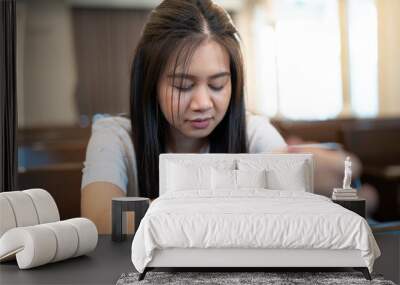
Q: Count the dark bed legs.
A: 2